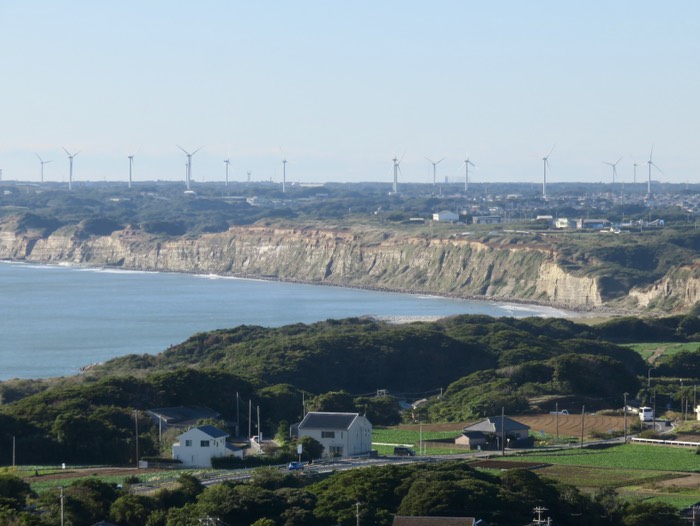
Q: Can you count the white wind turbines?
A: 15